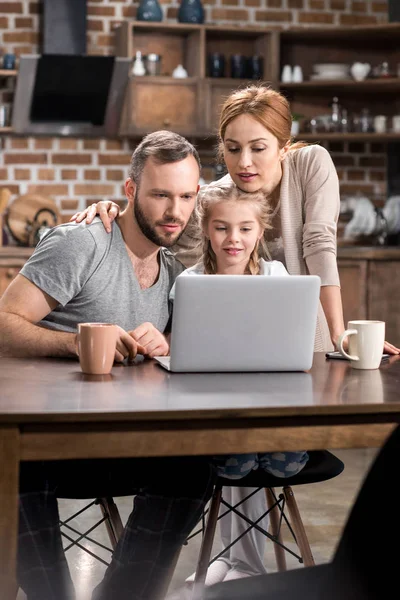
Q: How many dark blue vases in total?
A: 2